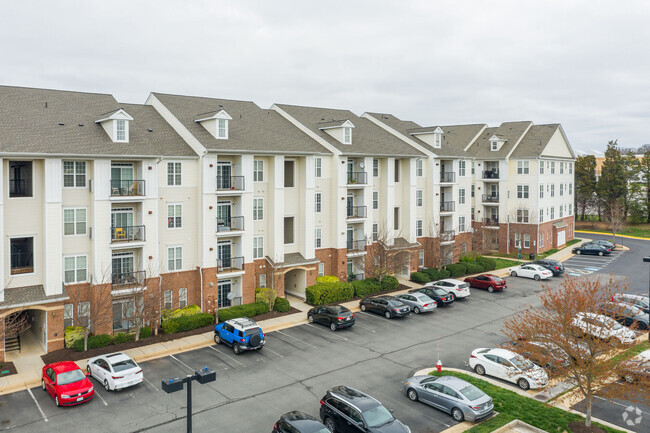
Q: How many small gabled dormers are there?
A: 5